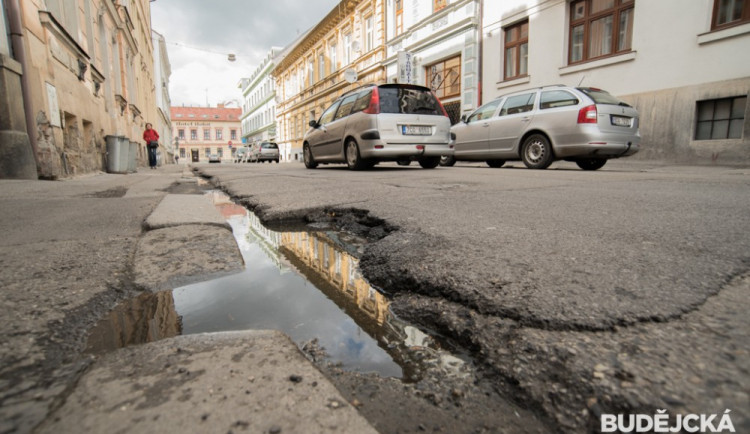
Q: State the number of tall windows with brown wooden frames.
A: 3